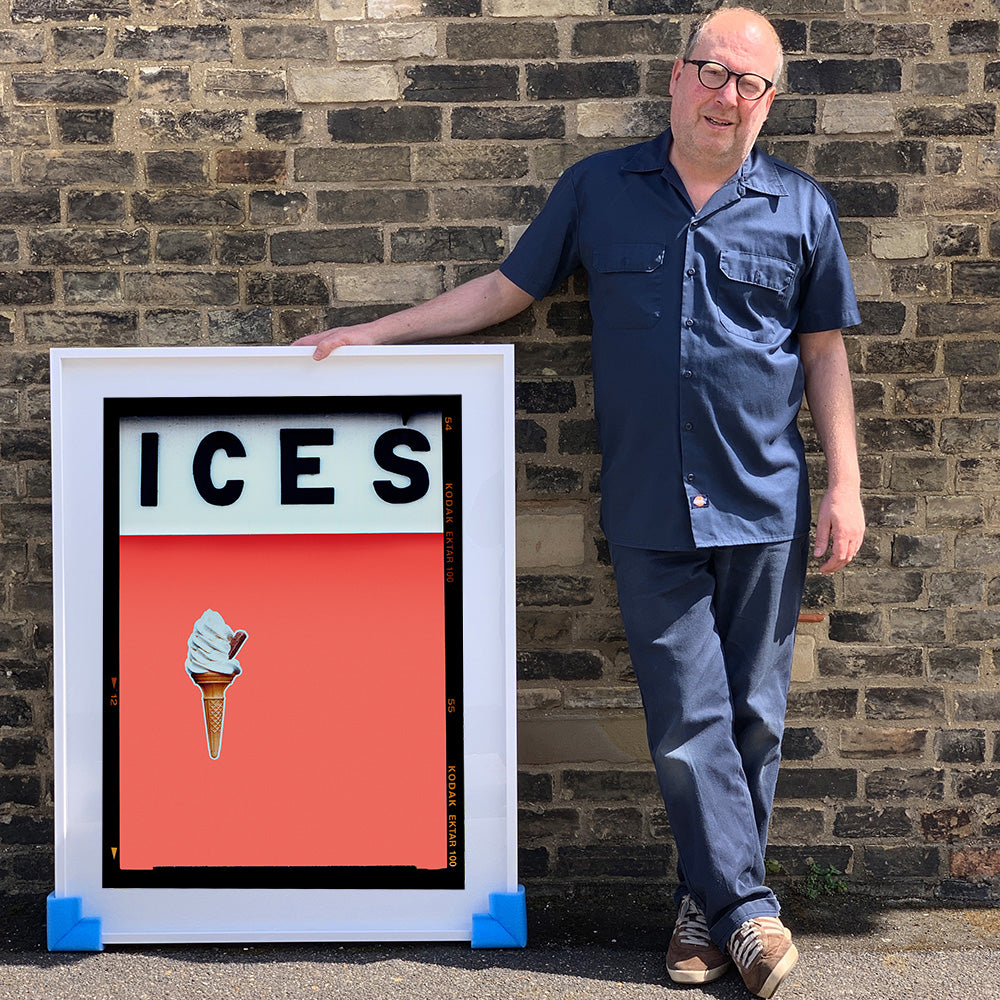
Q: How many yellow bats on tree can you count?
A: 0